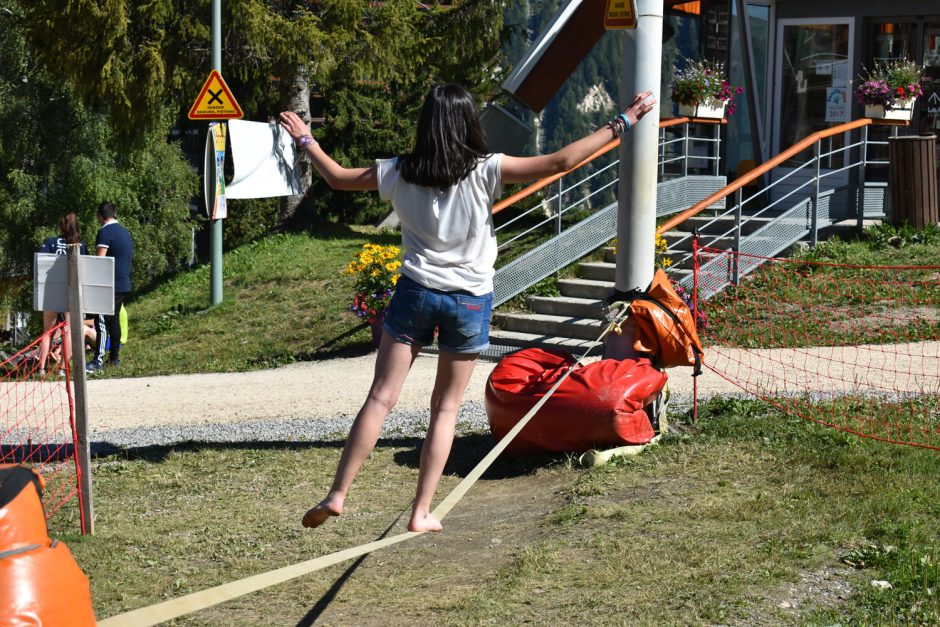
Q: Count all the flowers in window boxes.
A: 2